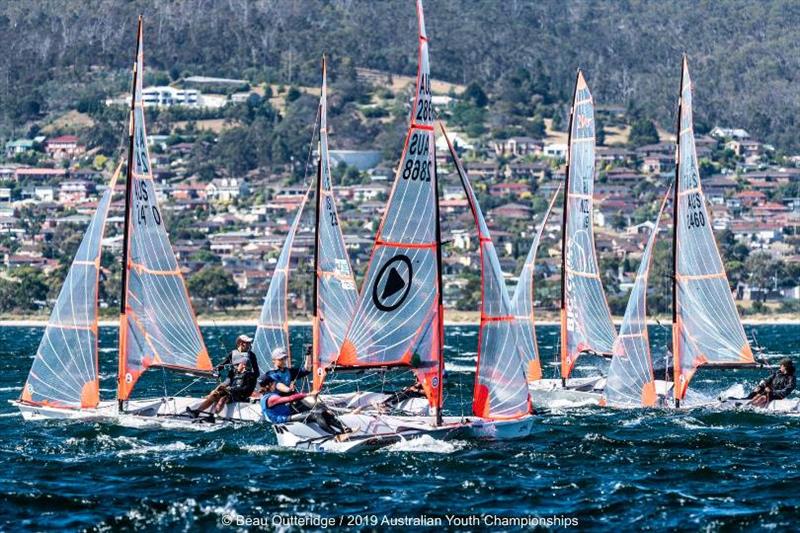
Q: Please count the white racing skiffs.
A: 5